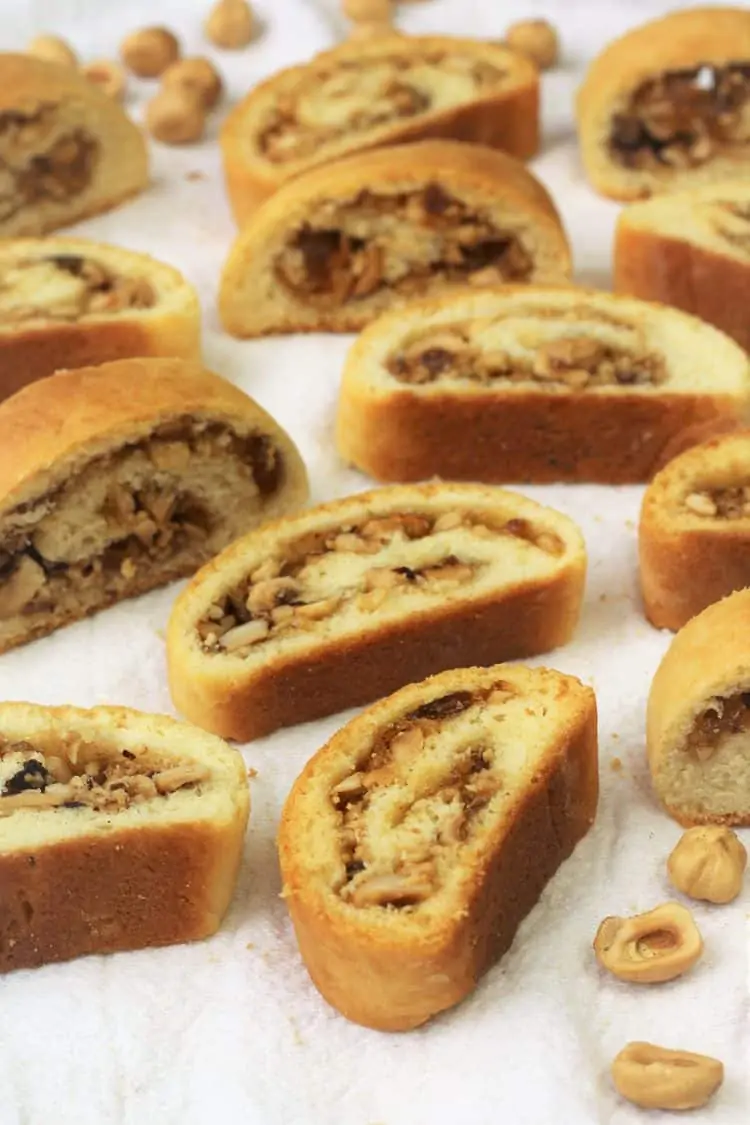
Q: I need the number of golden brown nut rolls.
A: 13